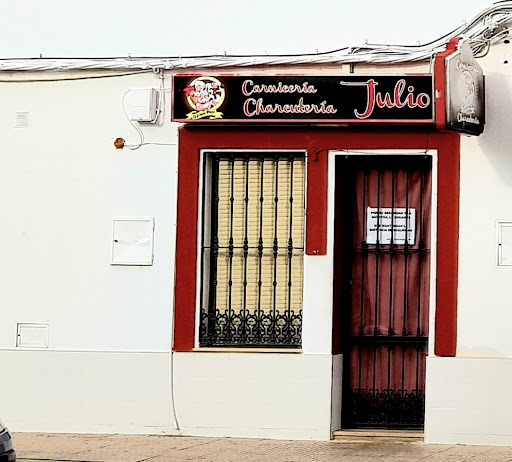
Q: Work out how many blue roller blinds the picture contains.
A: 0